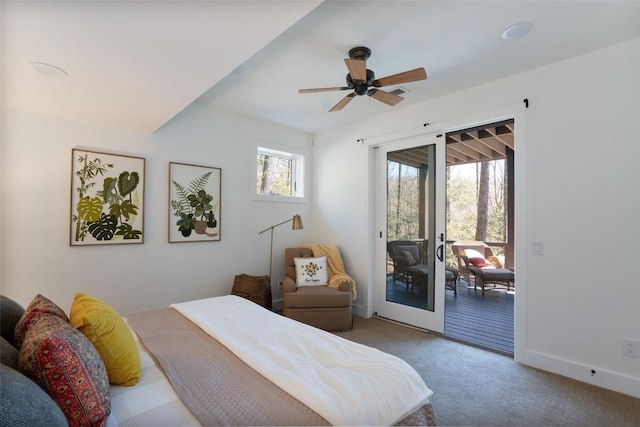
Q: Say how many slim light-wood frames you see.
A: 2